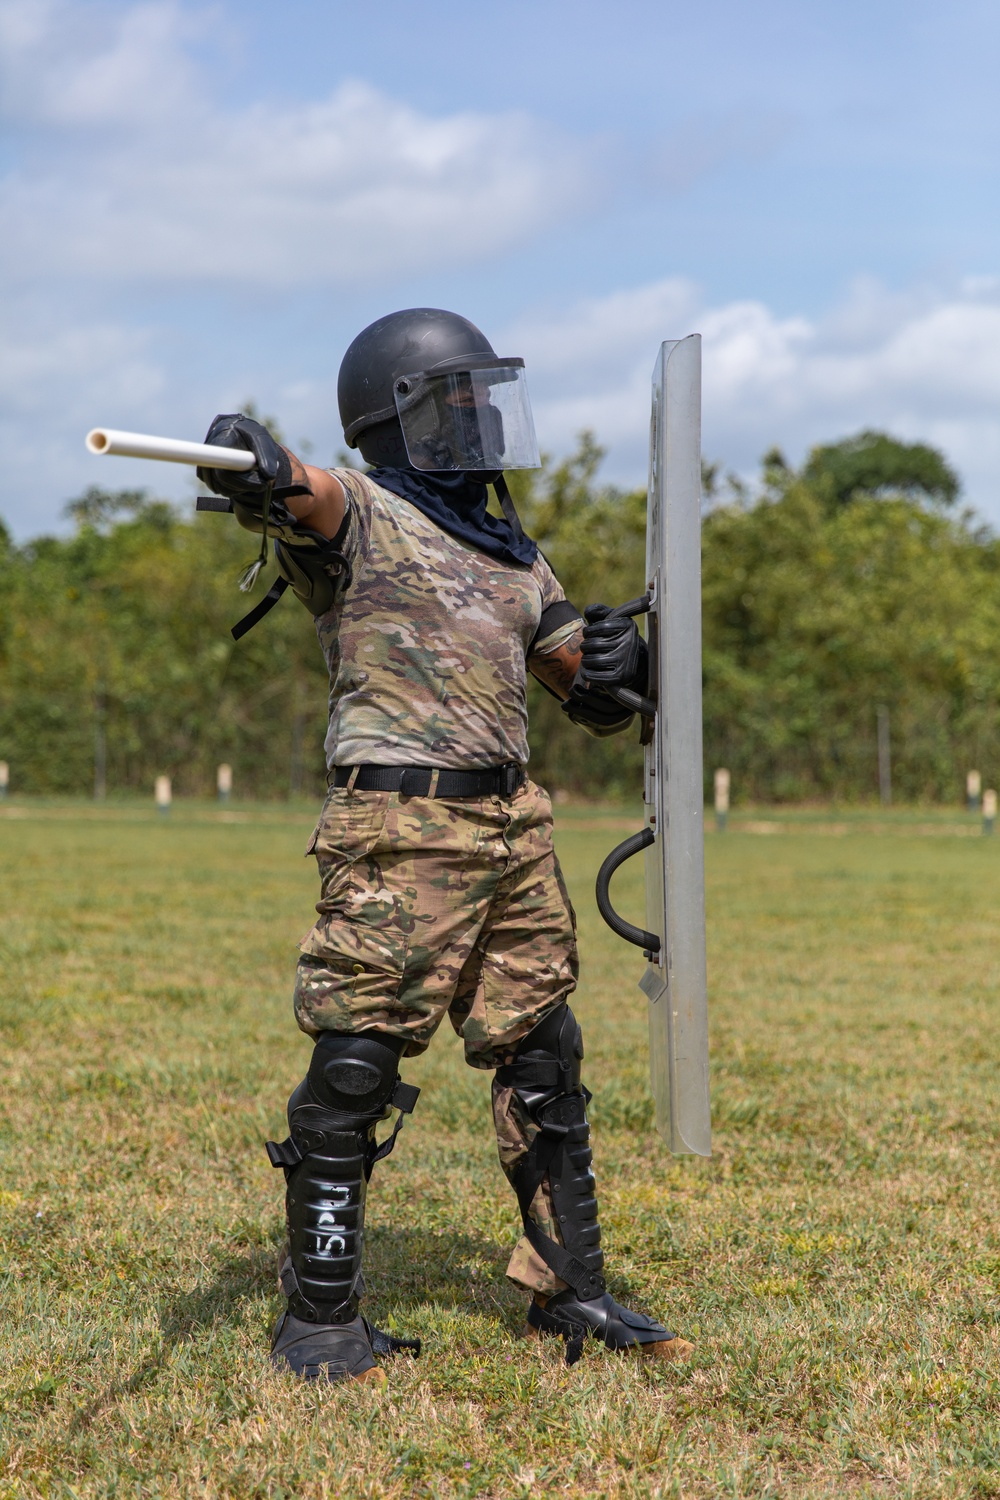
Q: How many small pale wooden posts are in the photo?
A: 6